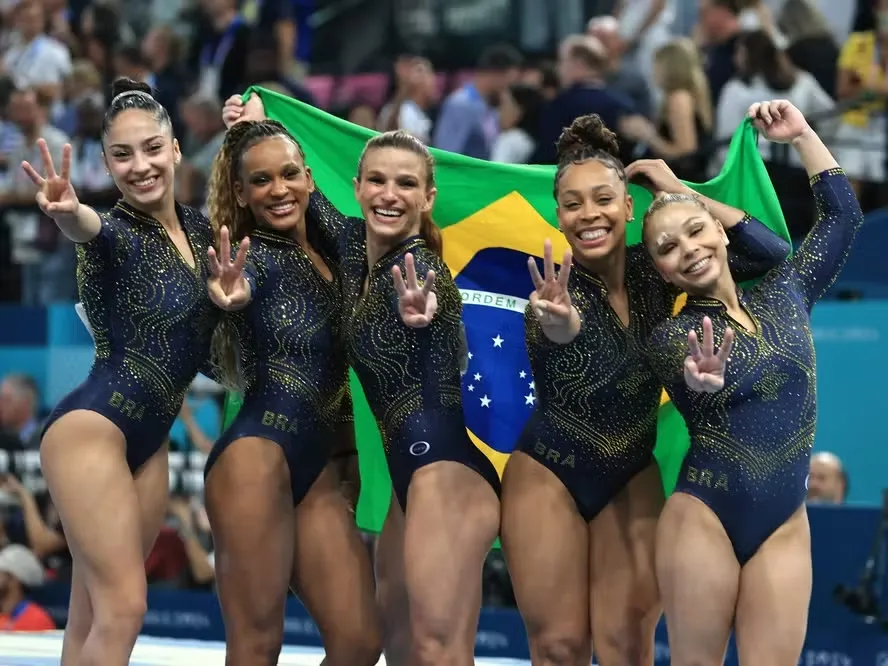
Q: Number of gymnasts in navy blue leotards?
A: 5